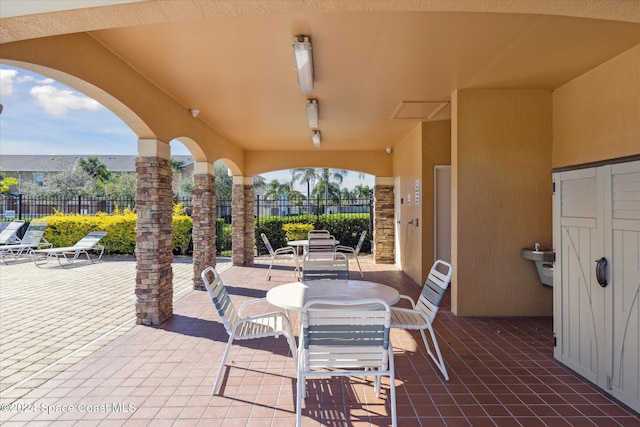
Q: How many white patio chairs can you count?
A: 8